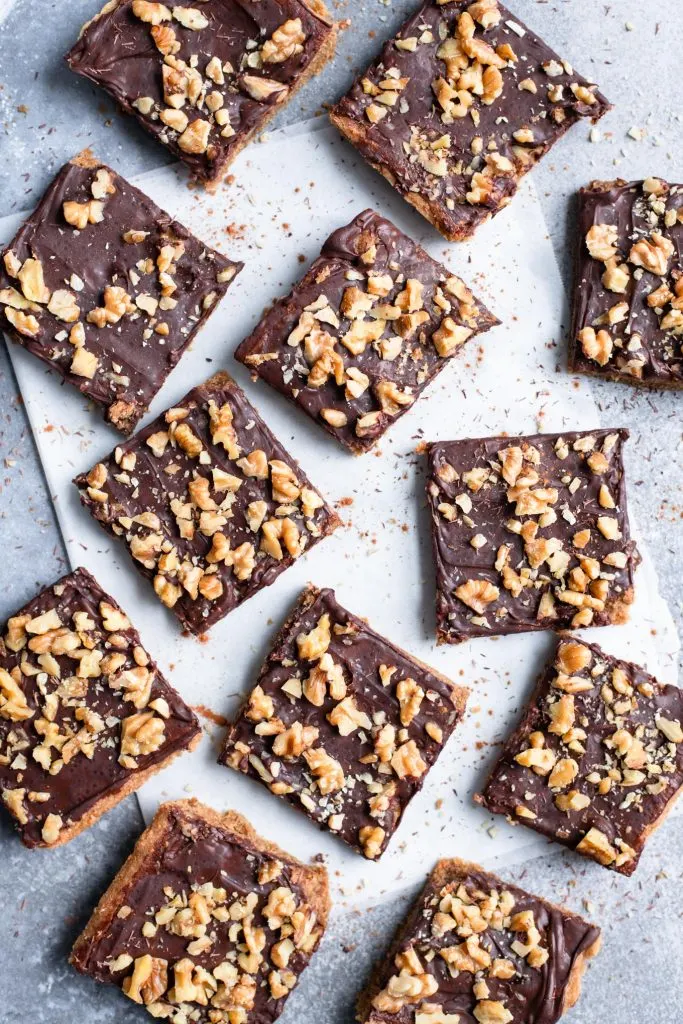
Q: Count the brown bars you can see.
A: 12